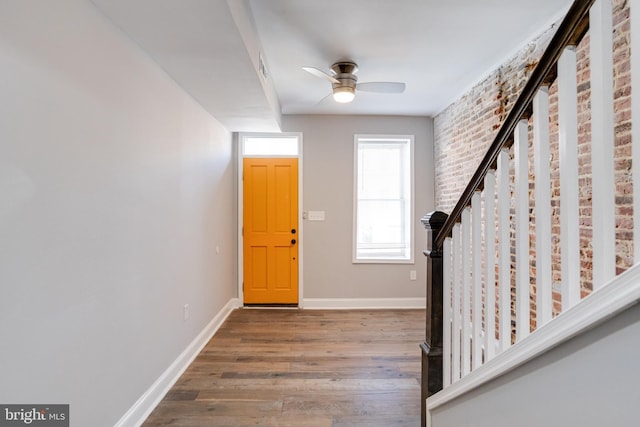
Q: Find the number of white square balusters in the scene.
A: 11